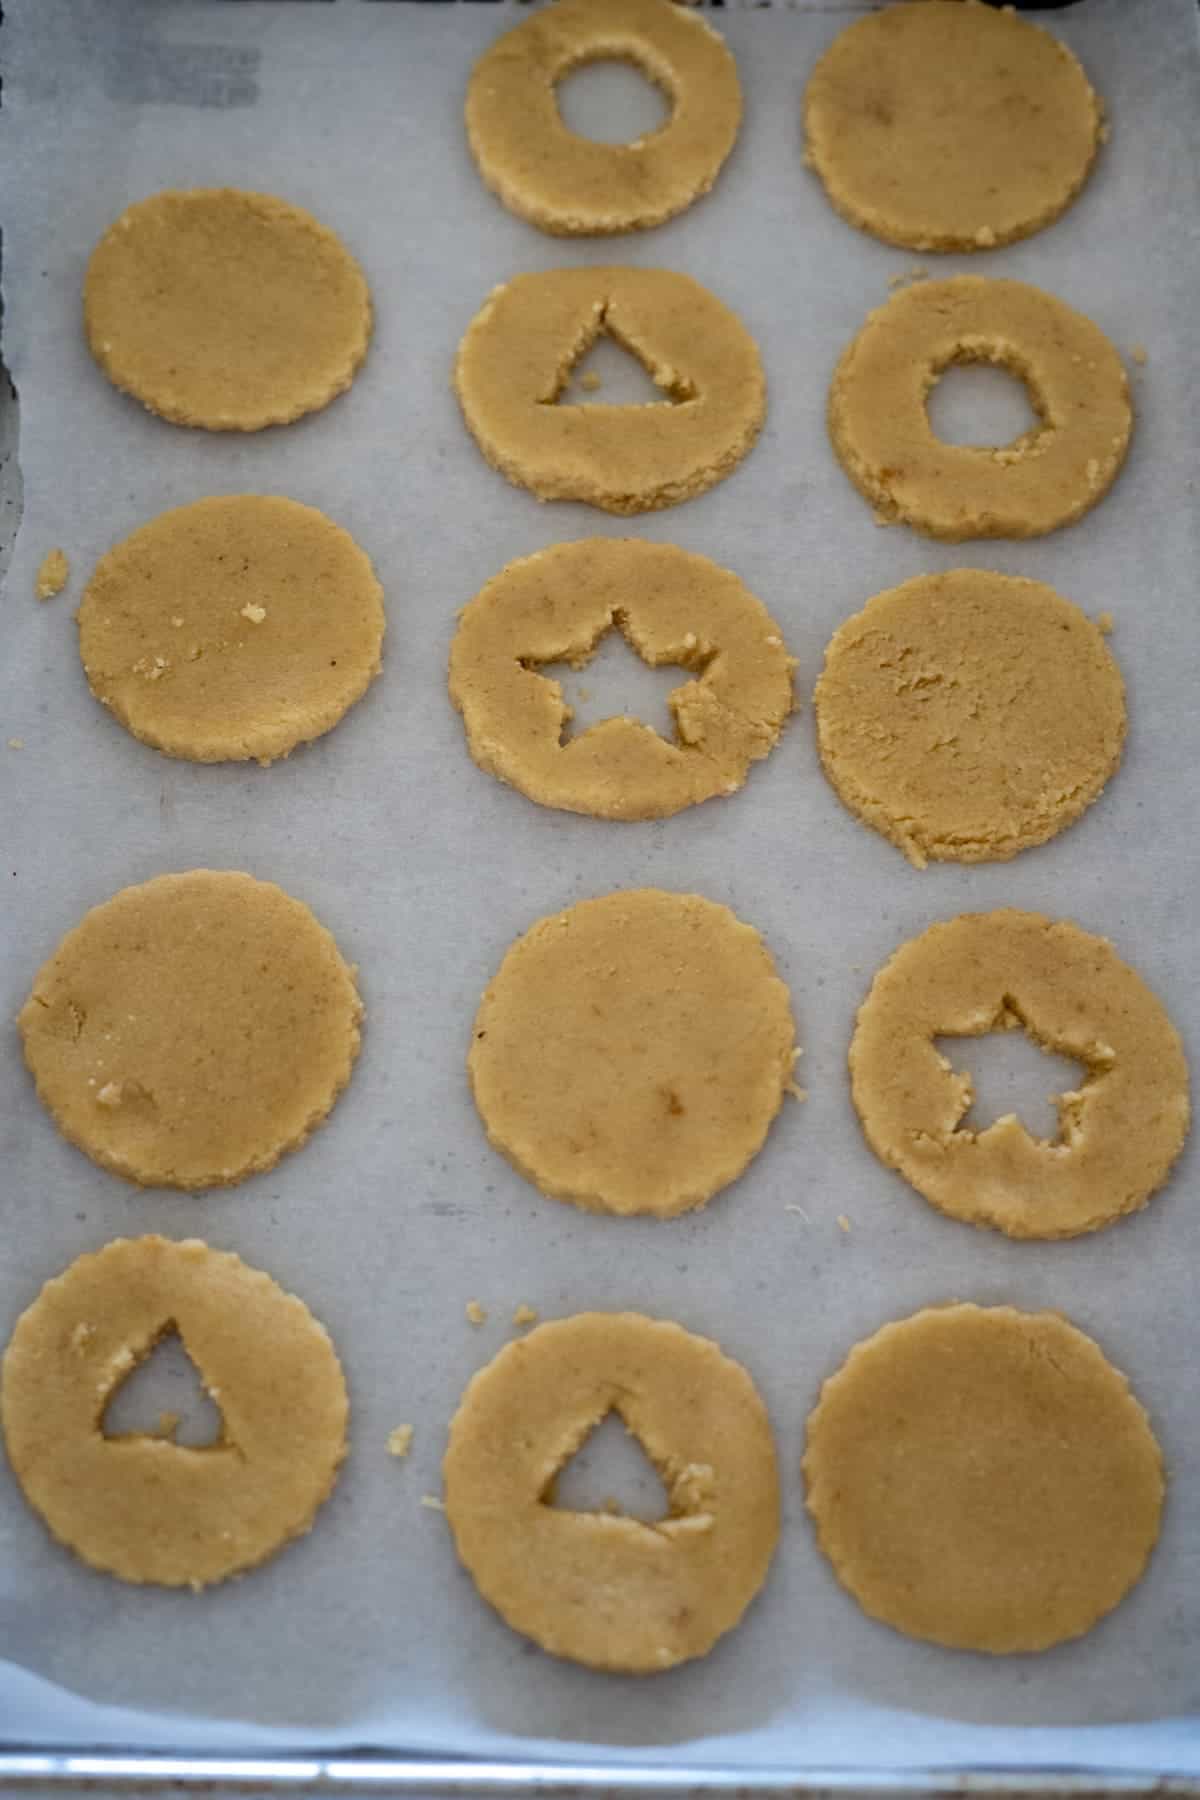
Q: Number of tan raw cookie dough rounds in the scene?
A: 14